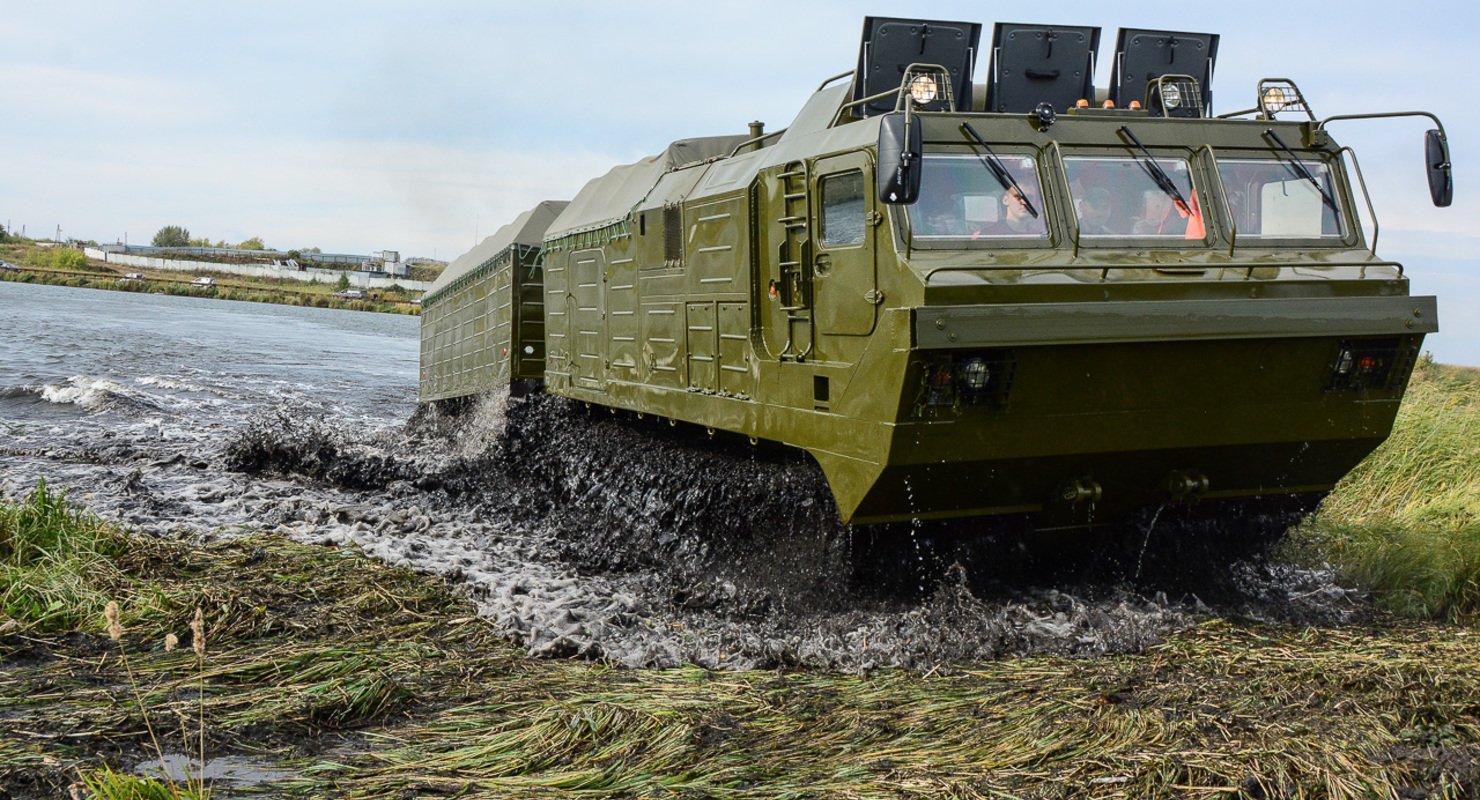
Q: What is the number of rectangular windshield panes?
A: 3